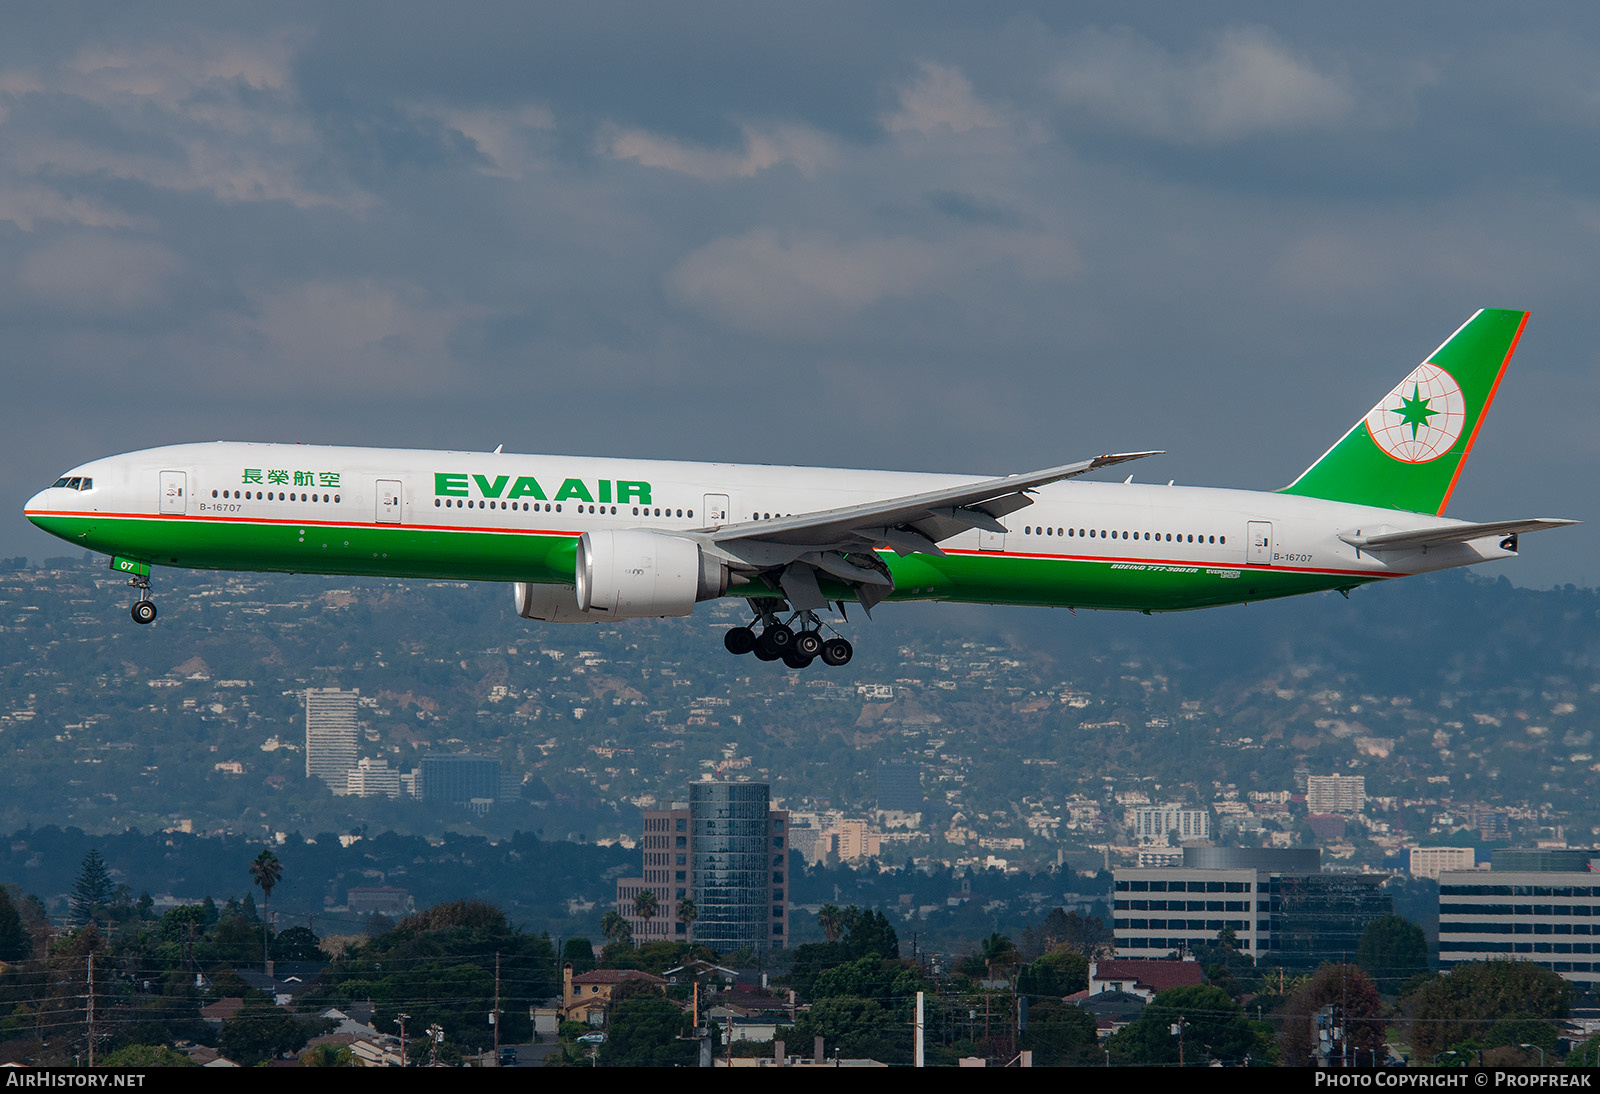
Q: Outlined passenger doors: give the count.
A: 5